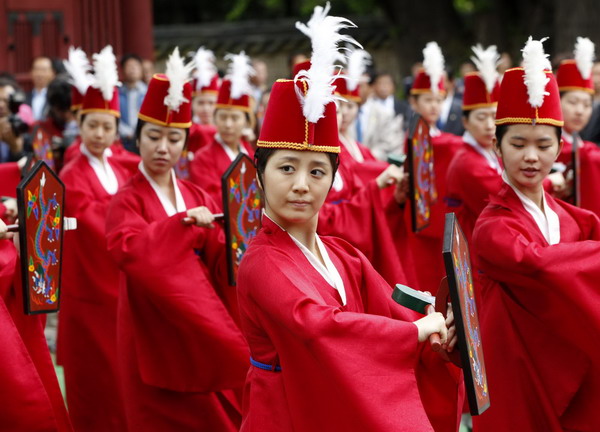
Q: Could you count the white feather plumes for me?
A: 11